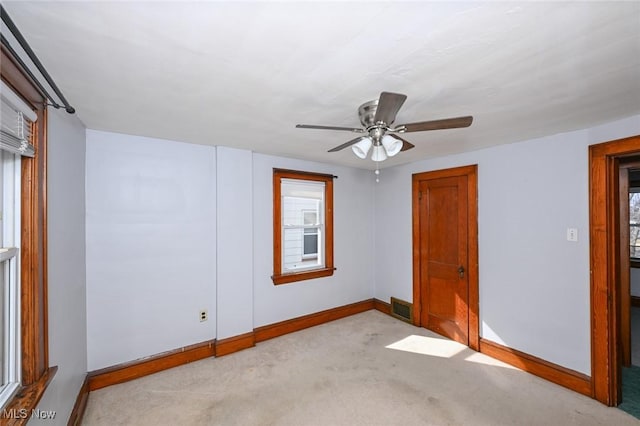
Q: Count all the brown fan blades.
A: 5